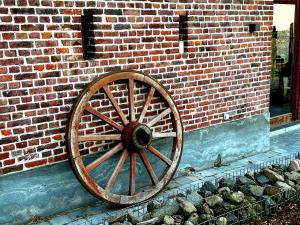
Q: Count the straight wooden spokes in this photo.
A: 12